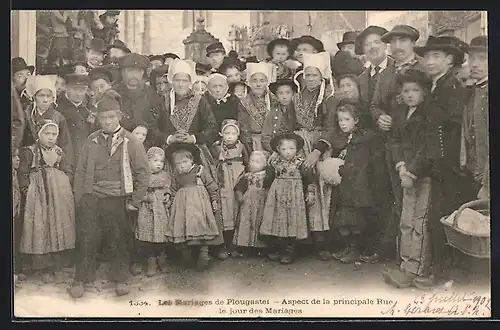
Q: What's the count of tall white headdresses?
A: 4